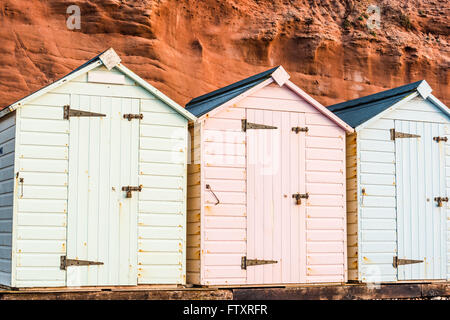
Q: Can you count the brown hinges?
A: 6